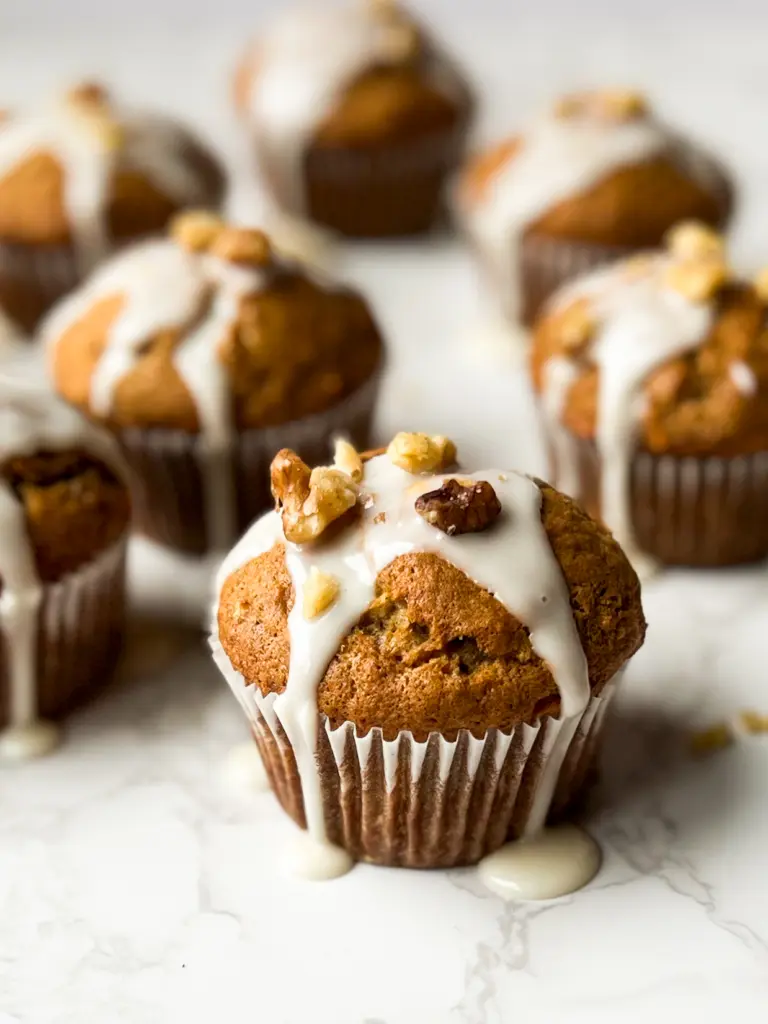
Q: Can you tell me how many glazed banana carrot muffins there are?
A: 7